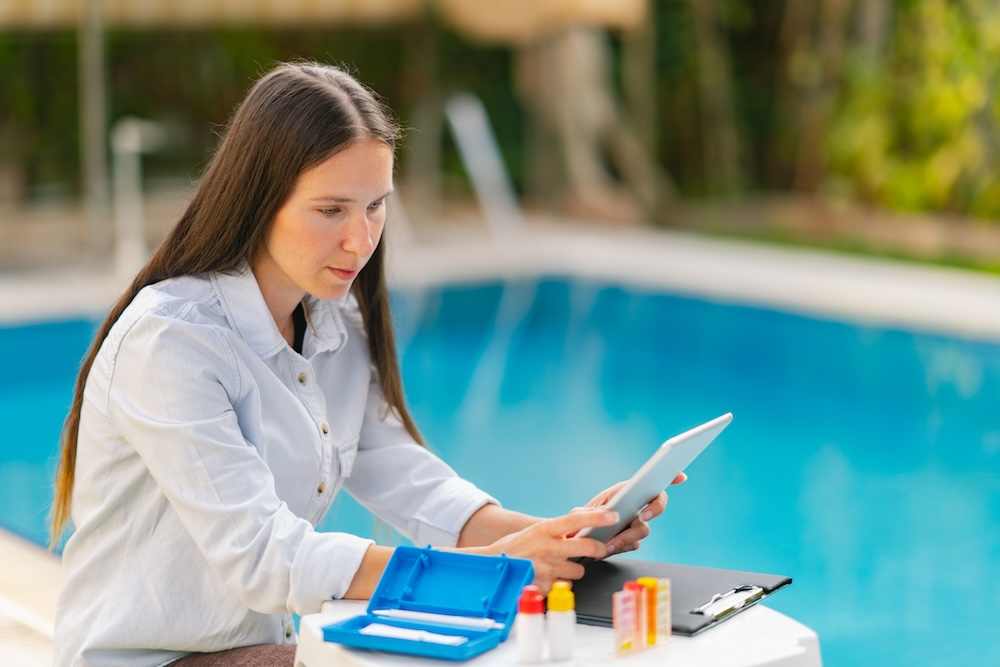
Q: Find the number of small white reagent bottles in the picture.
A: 2